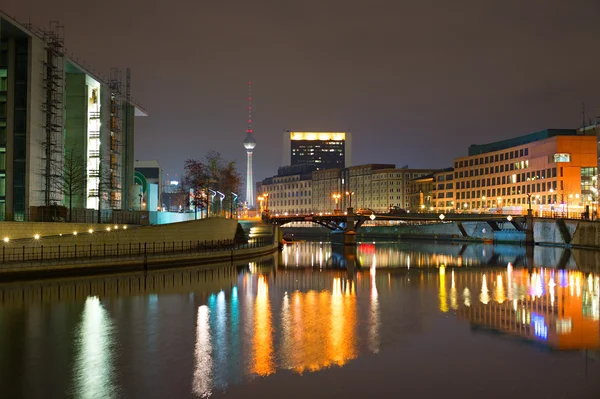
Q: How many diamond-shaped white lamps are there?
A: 3